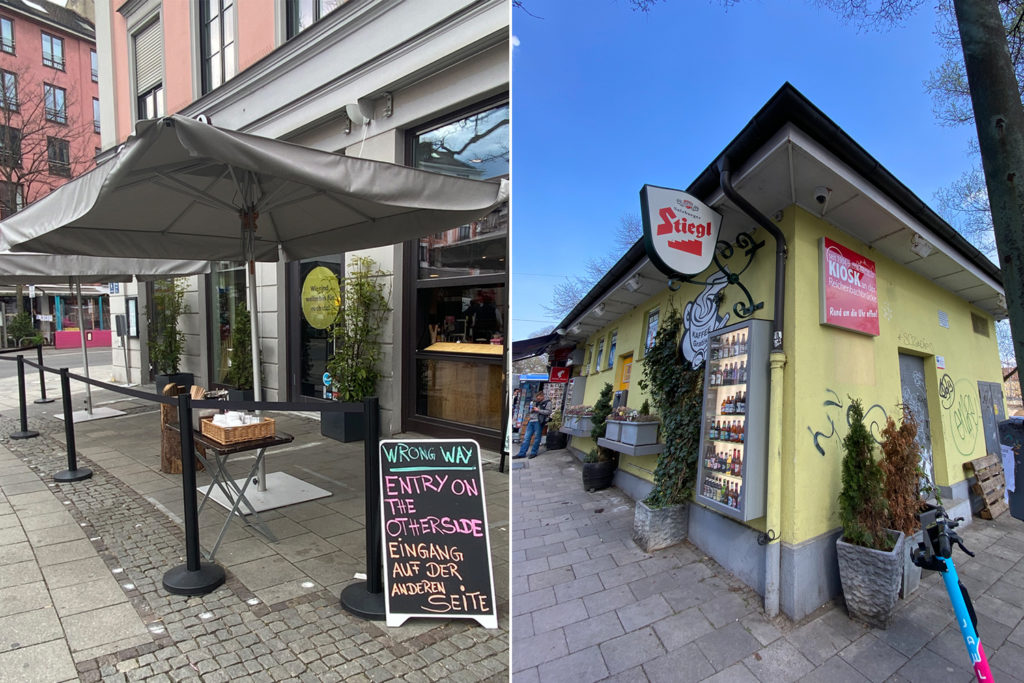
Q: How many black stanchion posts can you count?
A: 5